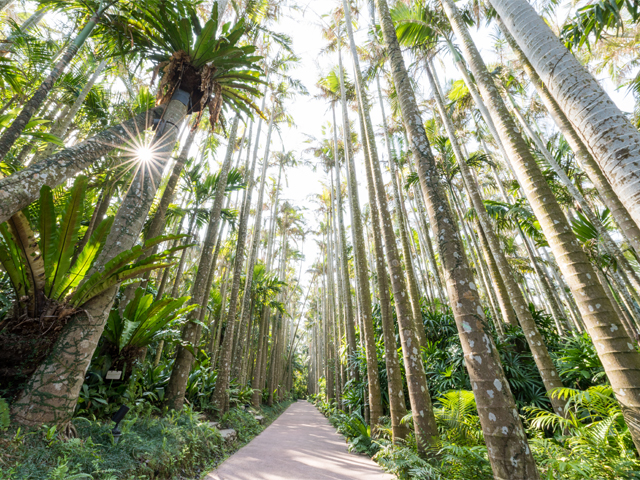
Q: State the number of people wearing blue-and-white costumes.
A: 0